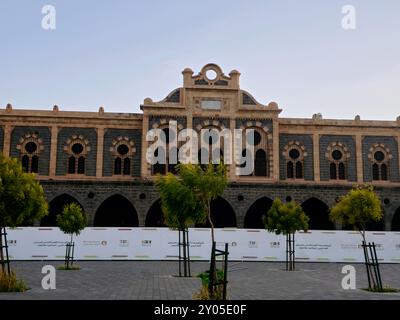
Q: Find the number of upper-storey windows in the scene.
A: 9